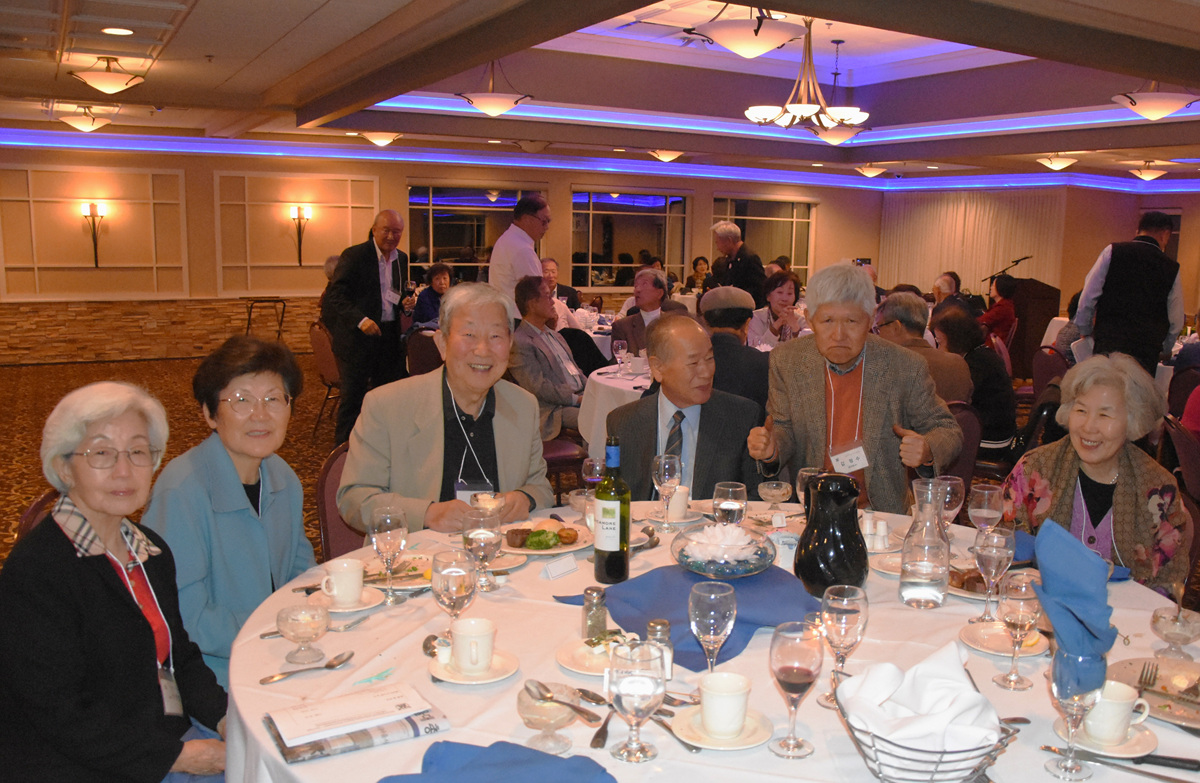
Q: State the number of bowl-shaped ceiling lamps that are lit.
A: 11